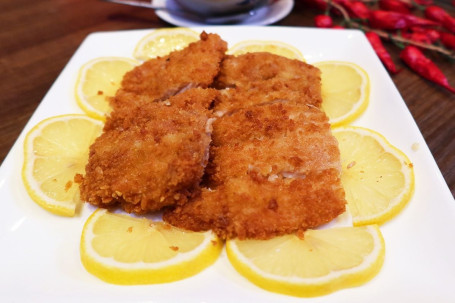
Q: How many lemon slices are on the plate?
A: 8